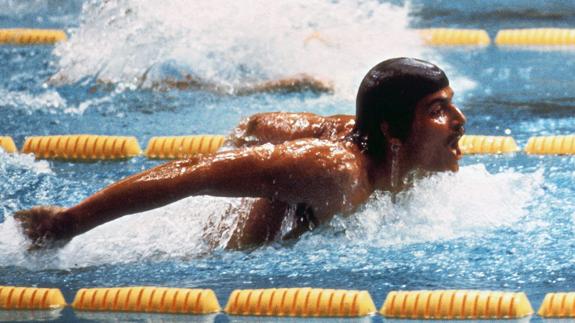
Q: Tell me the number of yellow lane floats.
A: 13